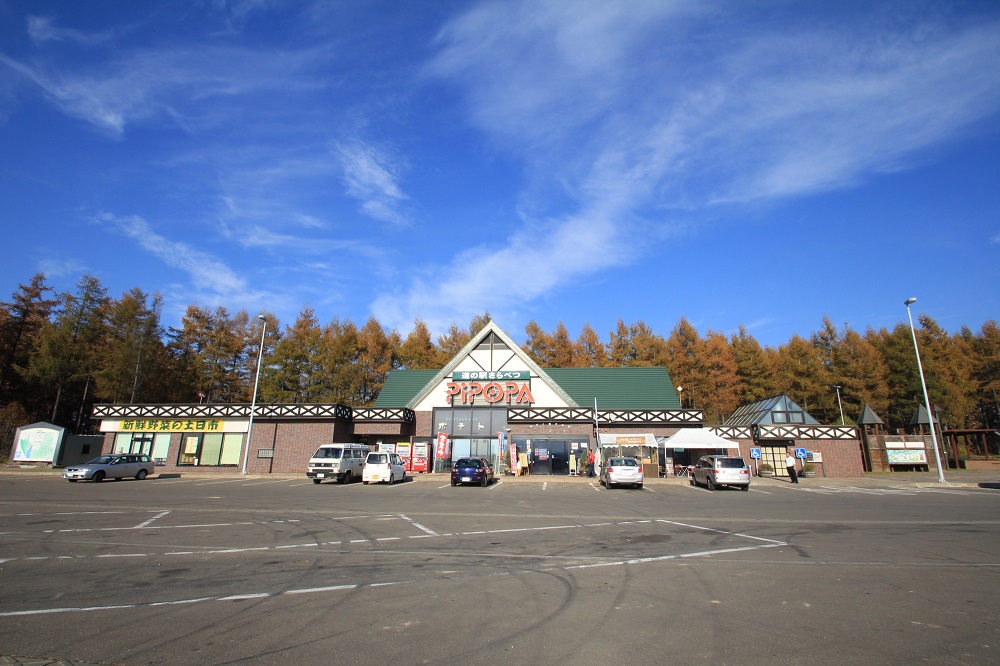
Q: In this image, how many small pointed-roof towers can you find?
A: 2